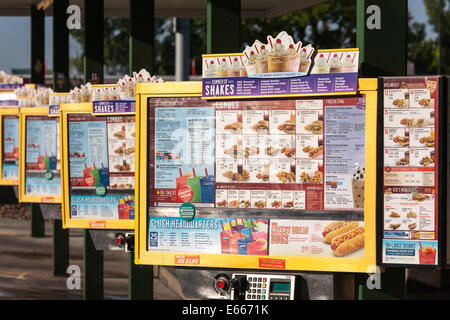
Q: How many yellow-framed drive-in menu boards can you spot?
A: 4